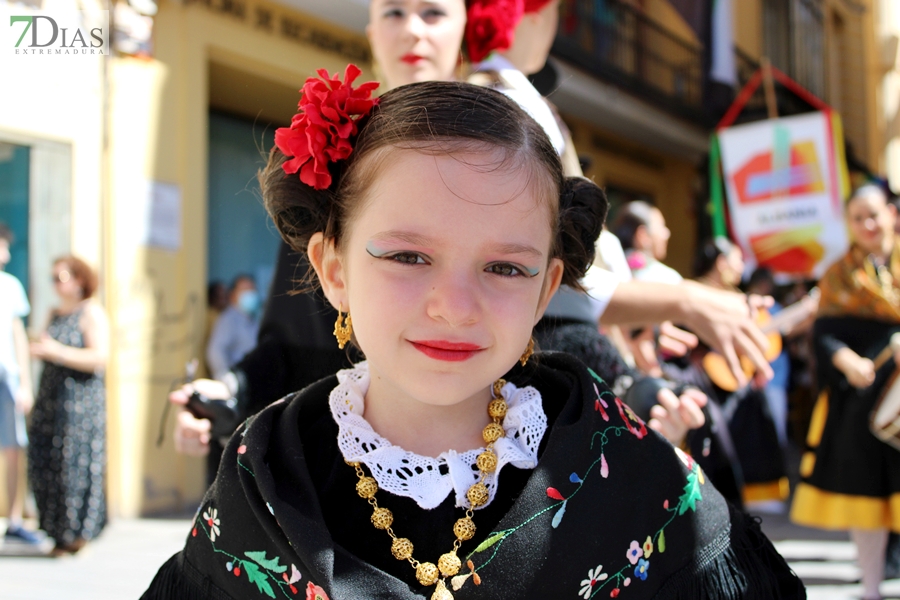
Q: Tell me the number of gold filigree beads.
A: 12